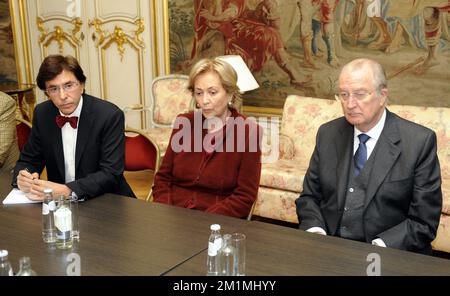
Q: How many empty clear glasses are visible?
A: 2